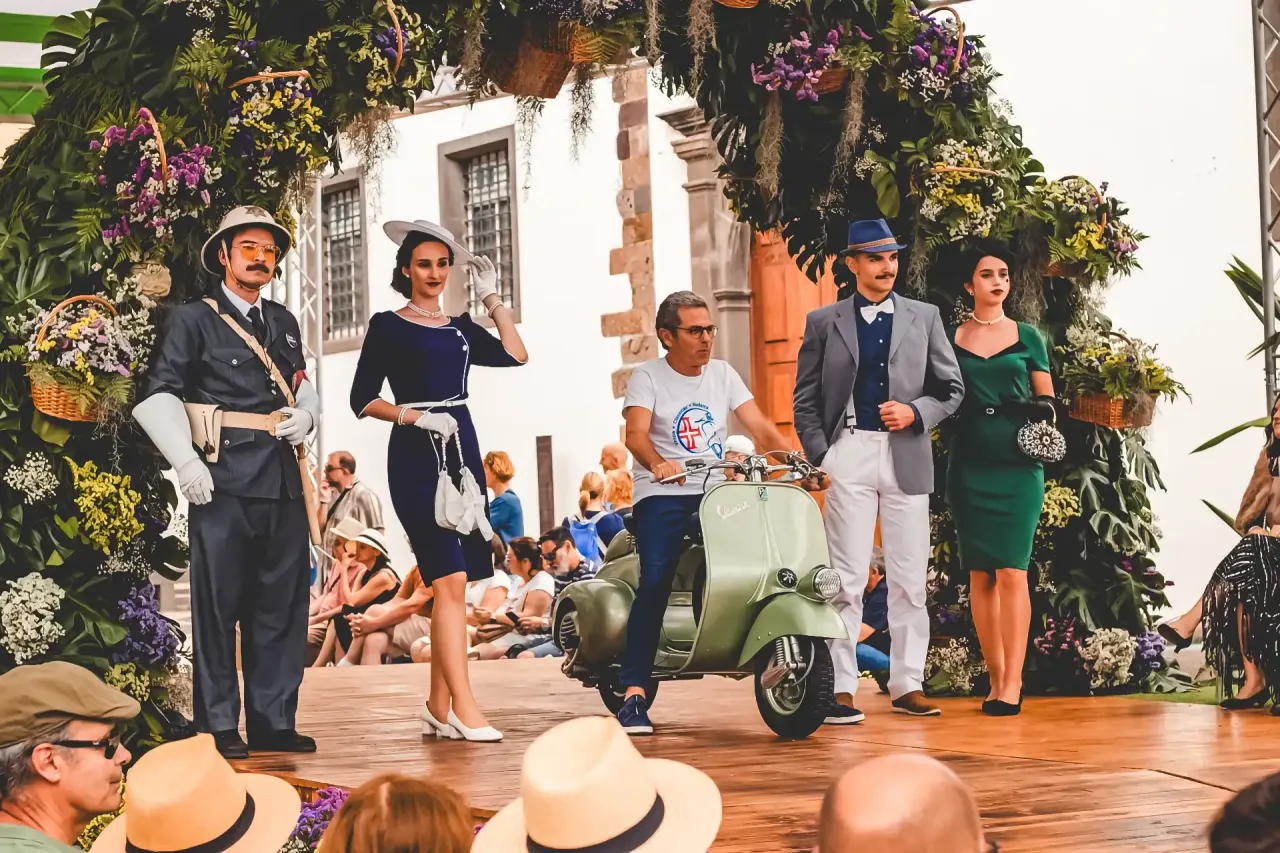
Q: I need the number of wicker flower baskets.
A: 11